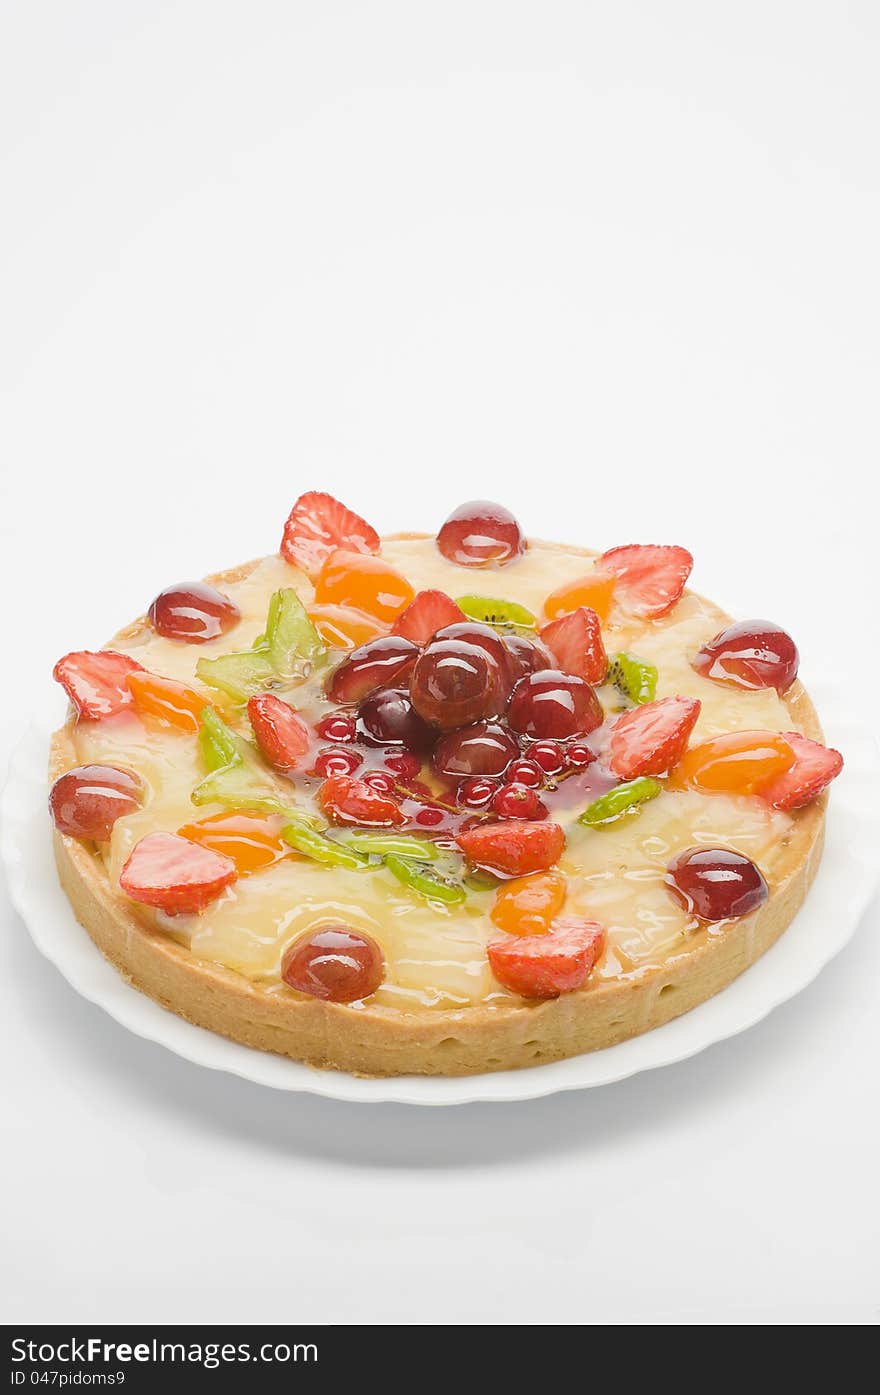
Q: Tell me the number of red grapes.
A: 13